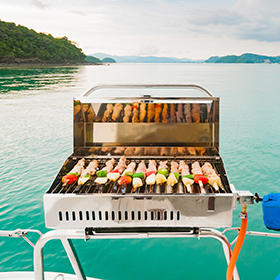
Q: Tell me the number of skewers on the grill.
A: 12